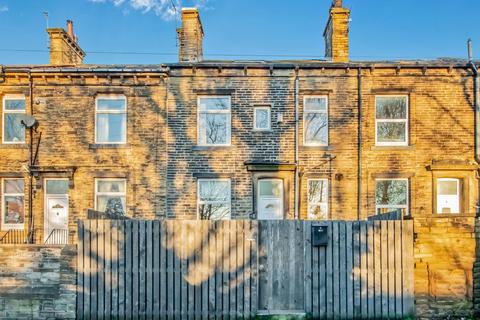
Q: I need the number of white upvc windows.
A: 11